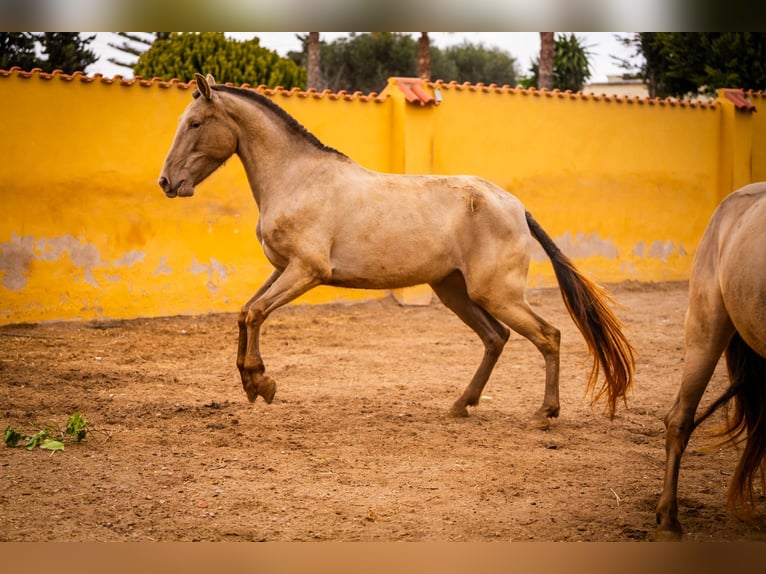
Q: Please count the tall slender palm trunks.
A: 3